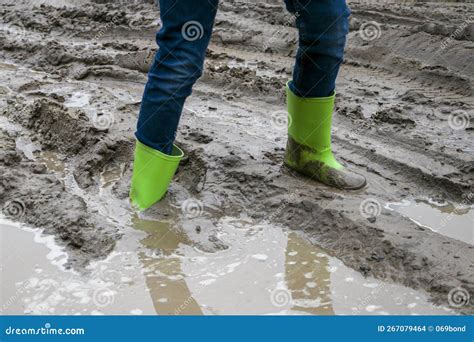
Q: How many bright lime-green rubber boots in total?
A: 2